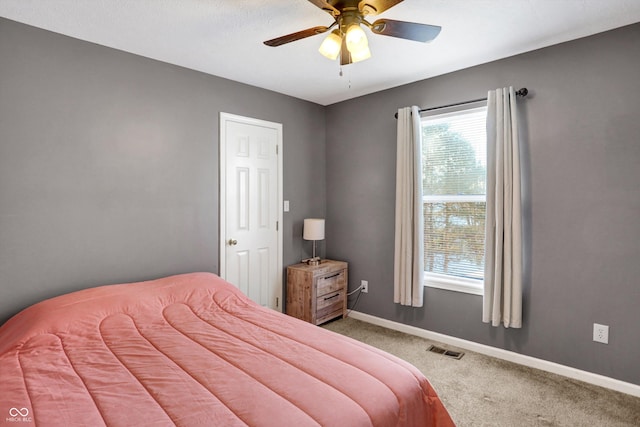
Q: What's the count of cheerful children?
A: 0